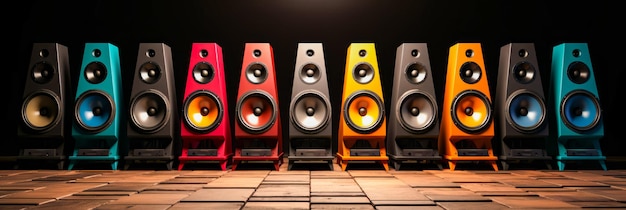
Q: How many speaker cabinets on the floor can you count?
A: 11